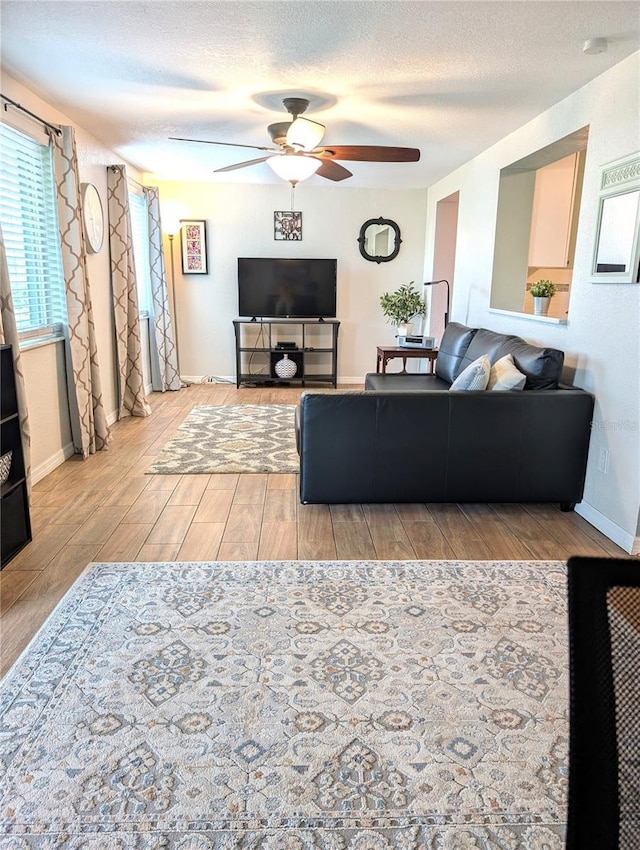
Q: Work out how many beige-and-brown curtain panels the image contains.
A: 4